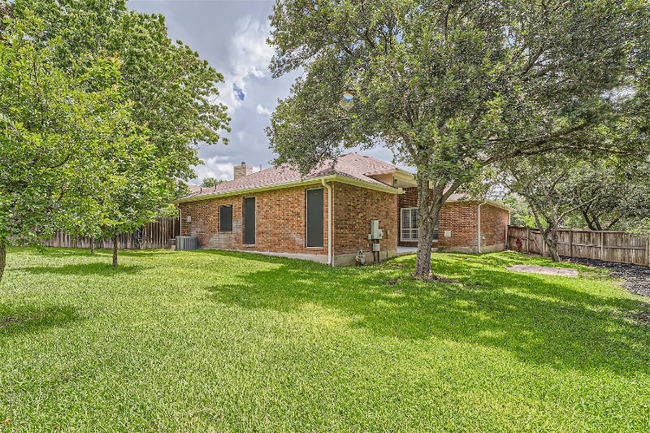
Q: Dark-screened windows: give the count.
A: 3